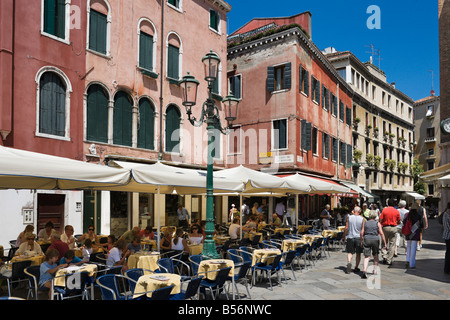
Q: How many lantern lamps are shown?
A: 3